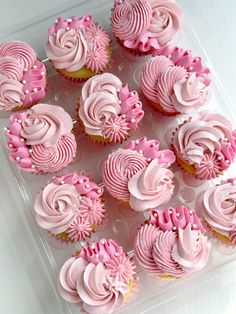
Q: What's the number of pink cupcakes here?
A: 12